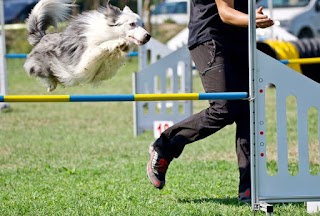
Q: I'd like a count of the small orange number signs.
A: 1